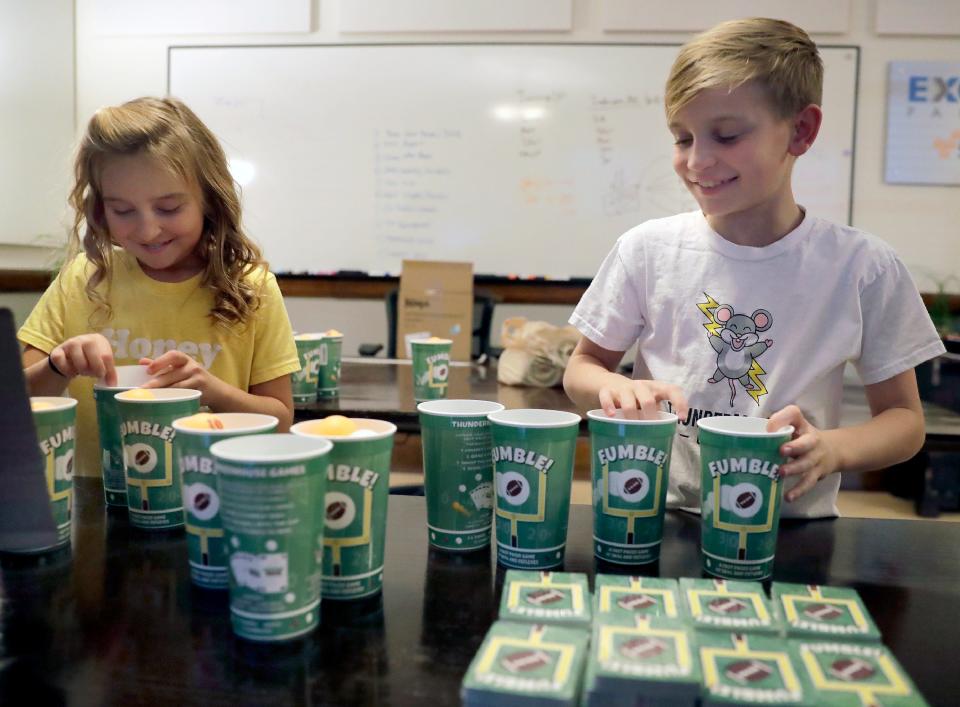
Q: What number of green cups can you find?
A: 13